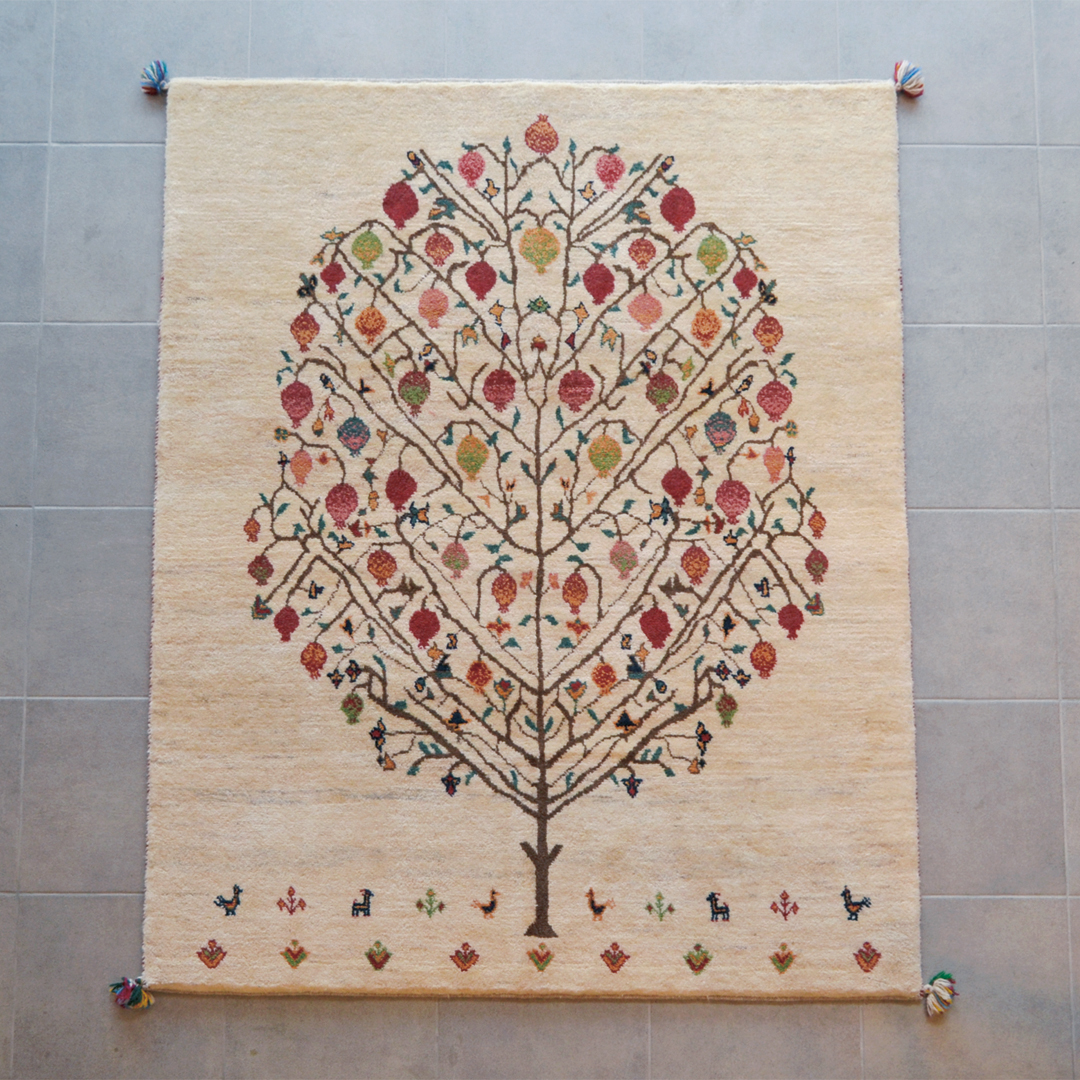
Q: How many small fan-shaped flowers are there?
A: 9